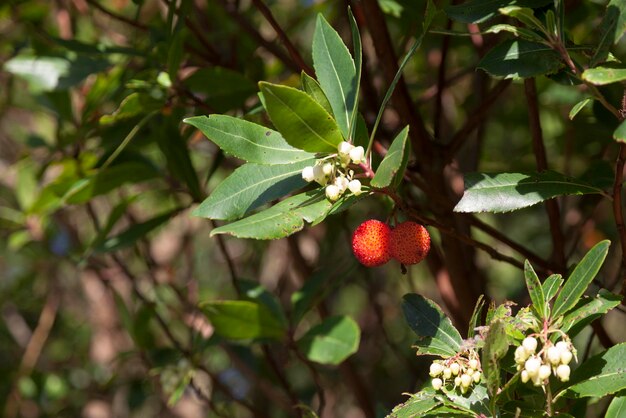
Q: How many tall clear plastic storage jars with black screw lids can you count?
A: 0